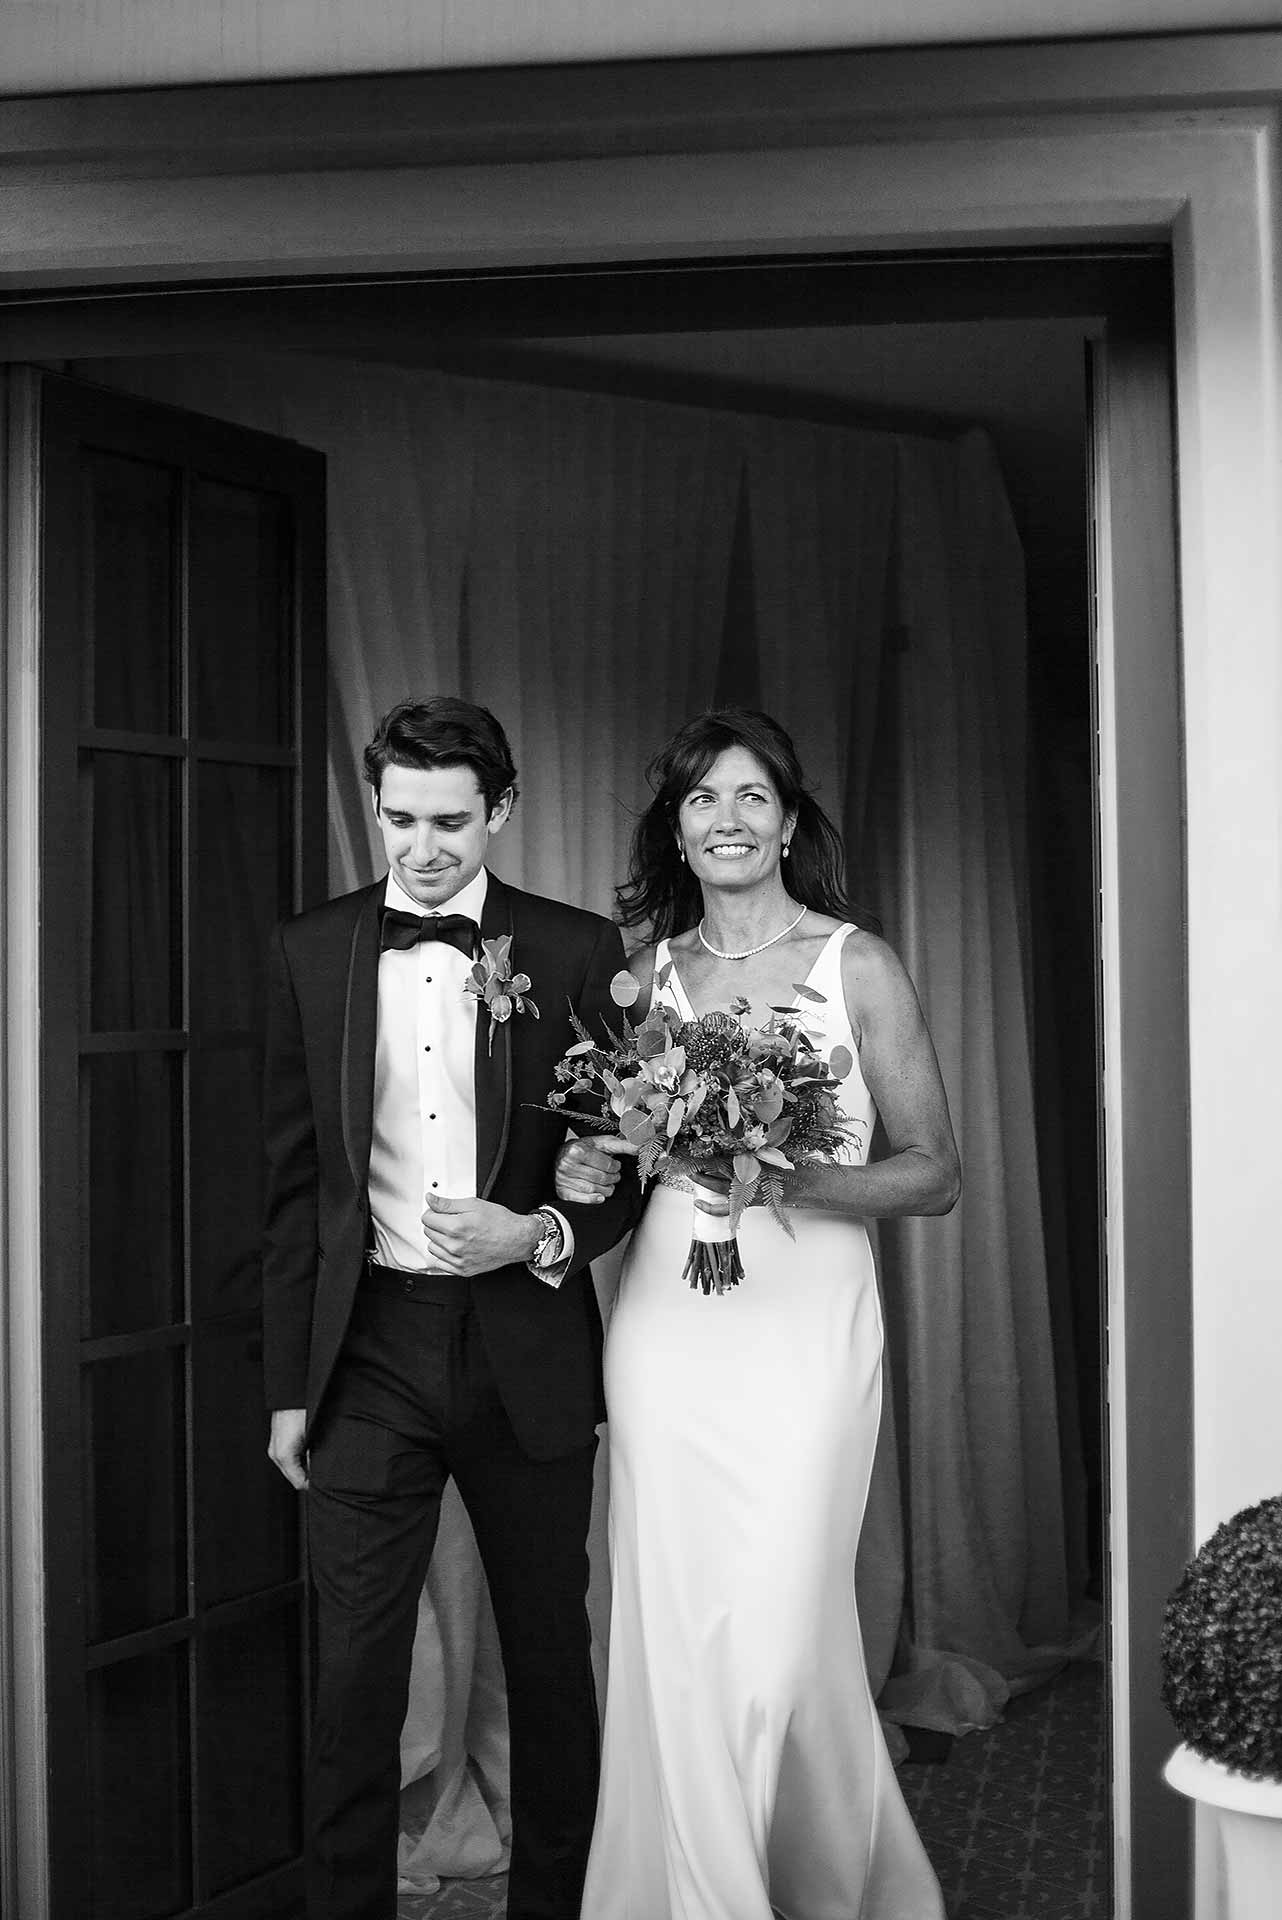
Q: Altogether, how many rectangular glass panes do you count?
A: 10